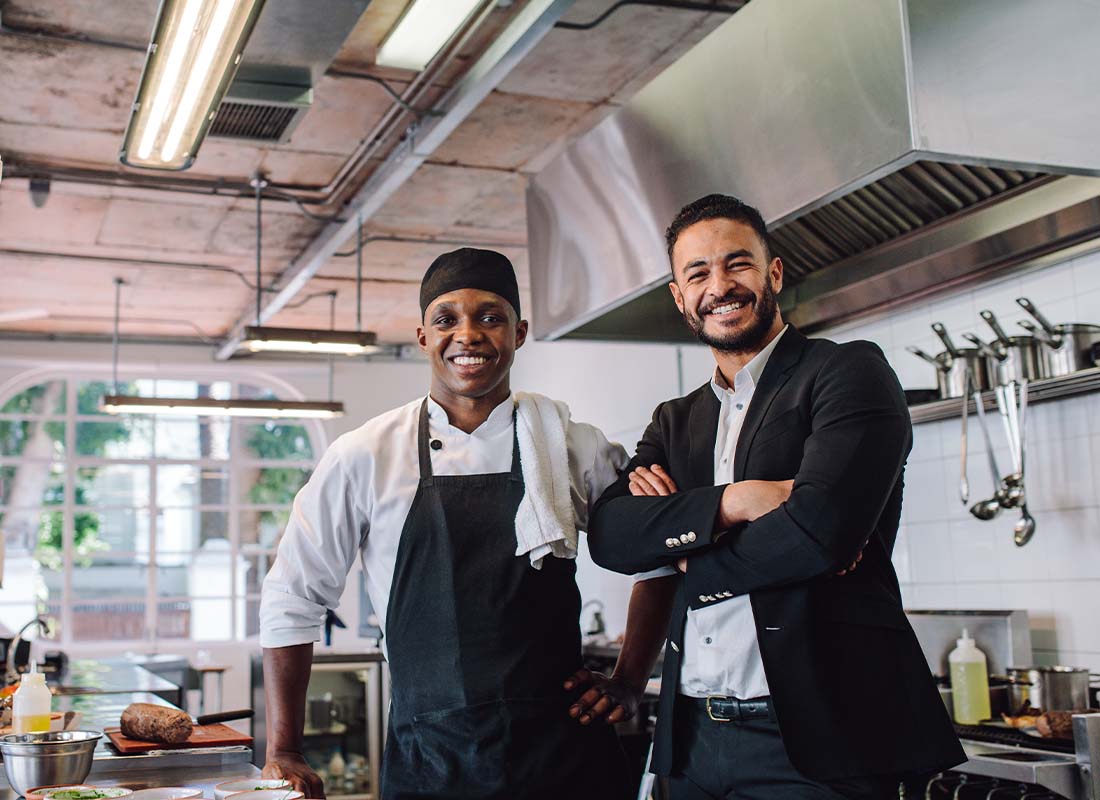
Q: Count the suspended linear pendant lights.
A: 2